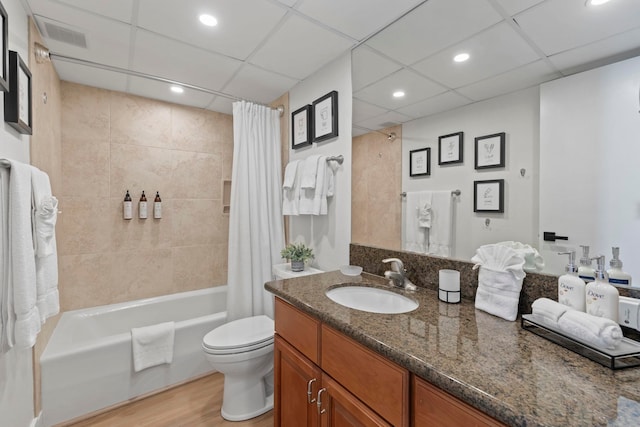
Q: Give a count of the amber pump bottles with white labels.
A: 3